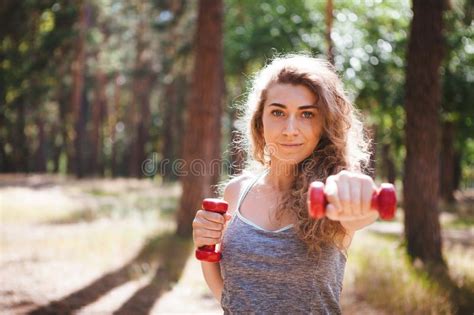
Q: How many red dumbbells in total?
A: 2